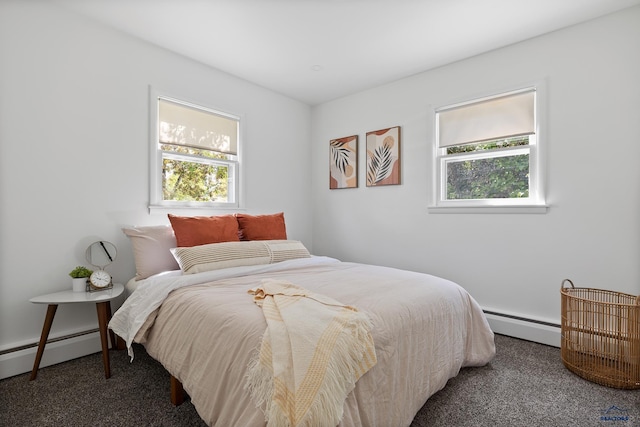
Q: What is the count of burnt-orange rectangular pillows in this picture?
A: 2